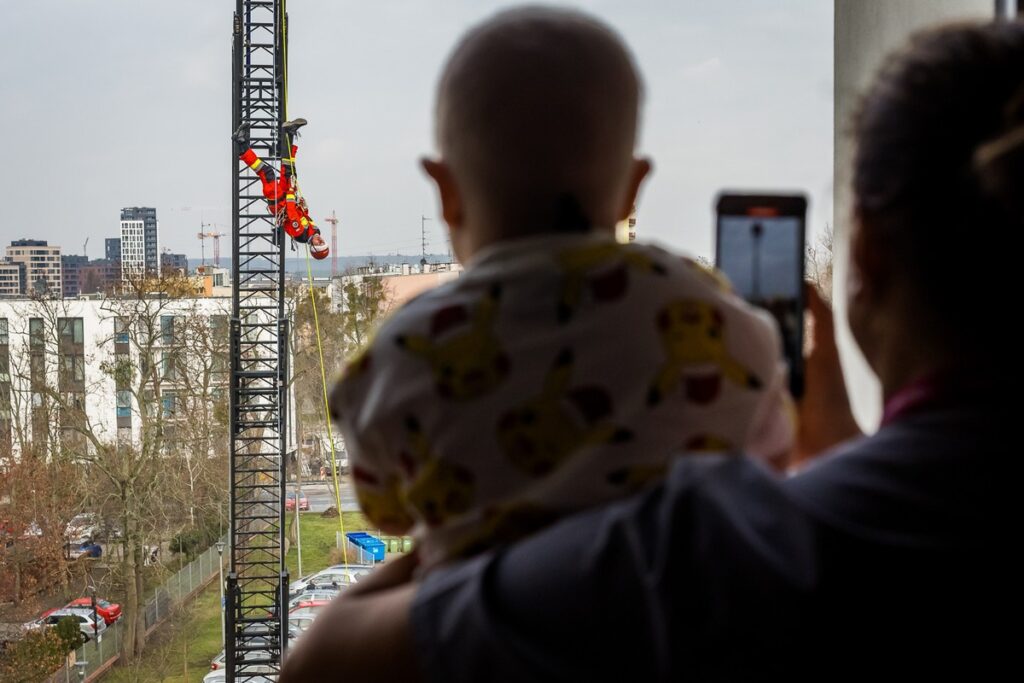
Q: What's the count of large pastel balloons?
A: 0